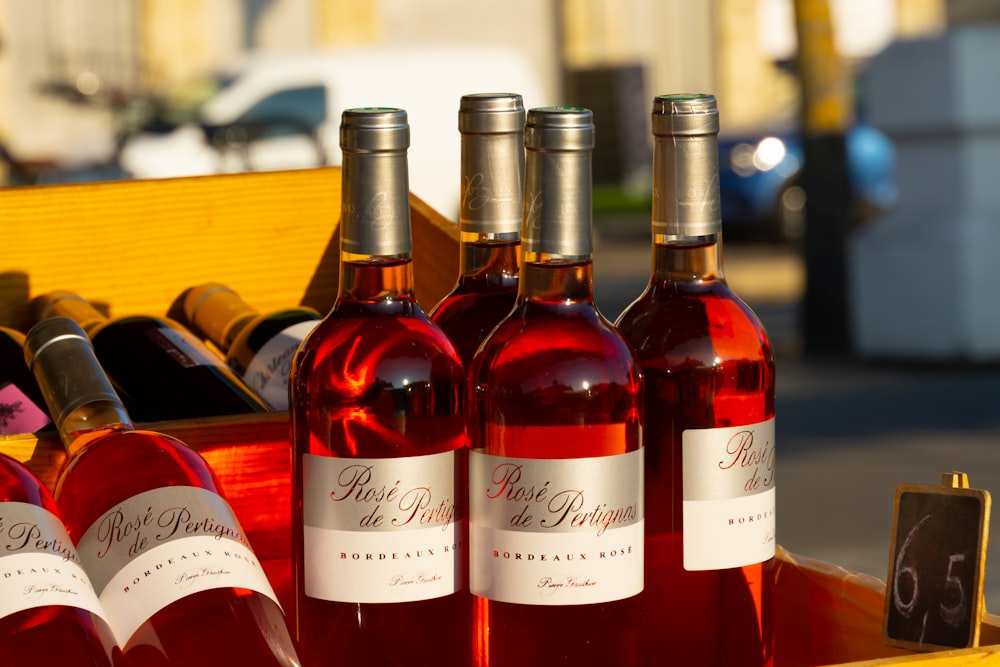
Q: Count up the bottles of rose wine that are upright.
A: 4